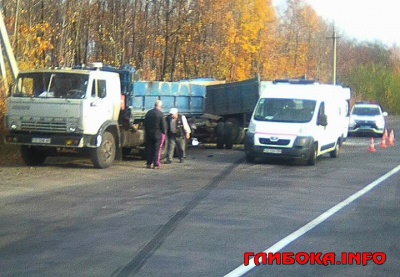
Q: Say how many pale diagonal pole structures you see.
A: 2